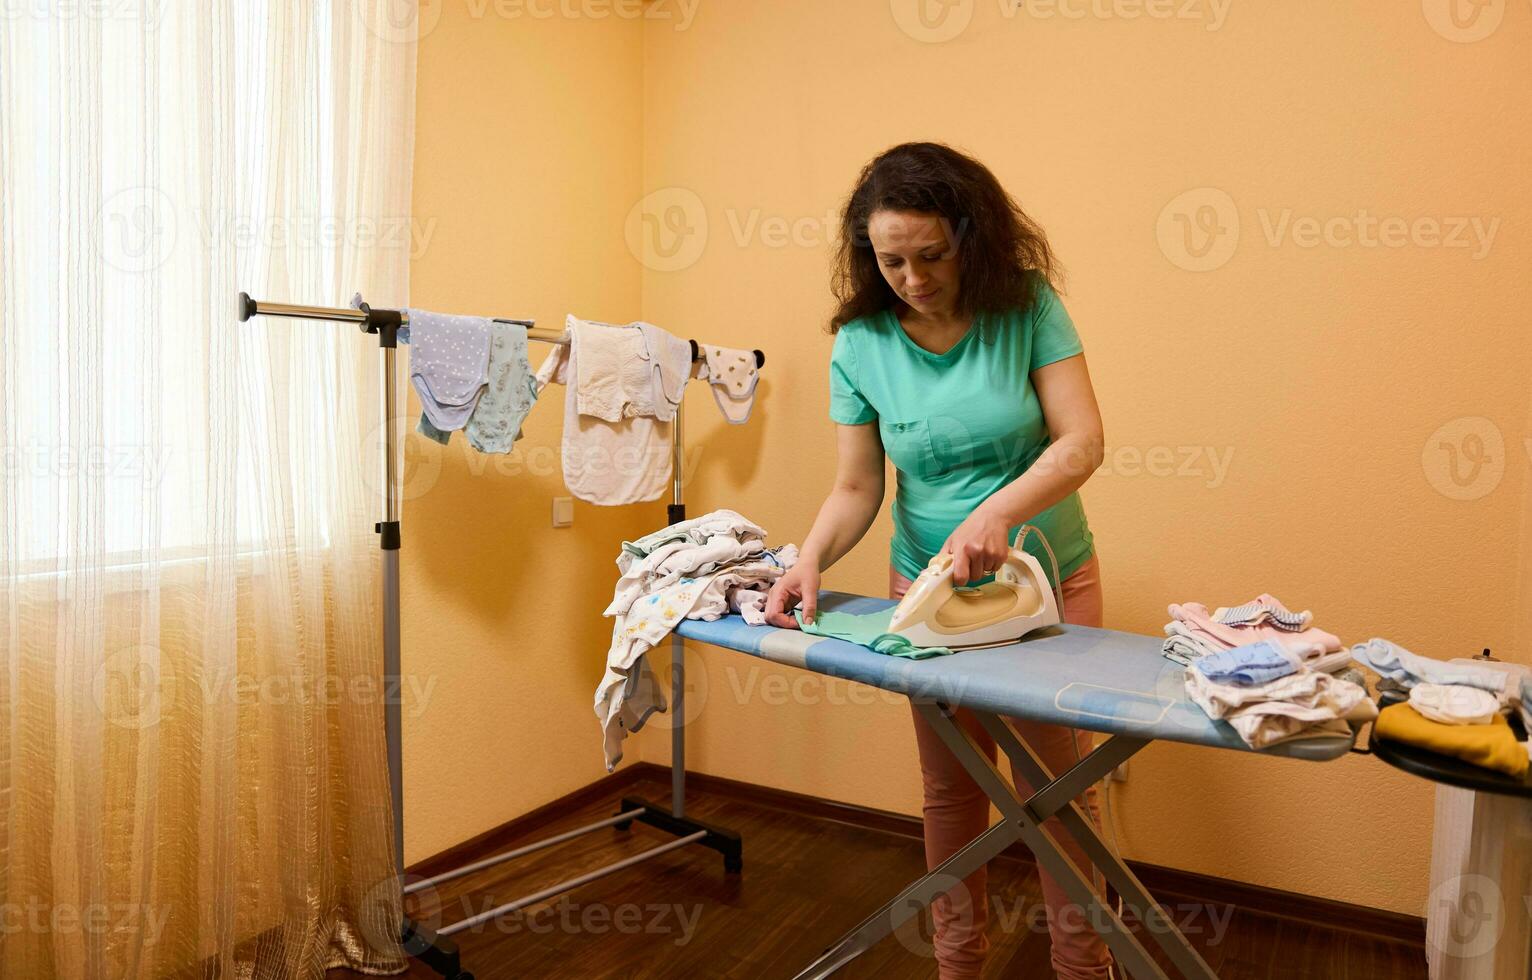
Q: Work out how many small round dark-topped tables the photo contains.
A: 1